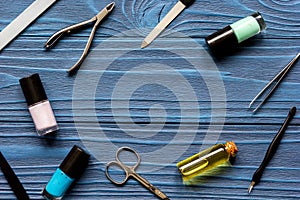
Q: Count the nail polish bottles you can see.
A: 3